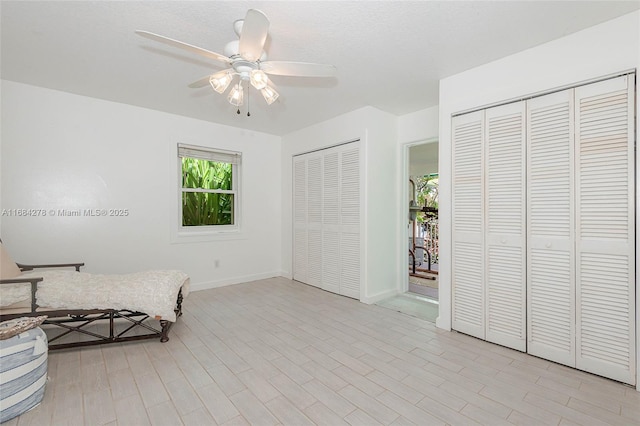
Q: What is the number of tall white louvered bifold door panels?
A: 8